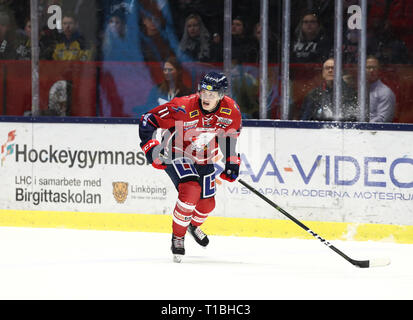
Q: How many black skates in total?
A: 2